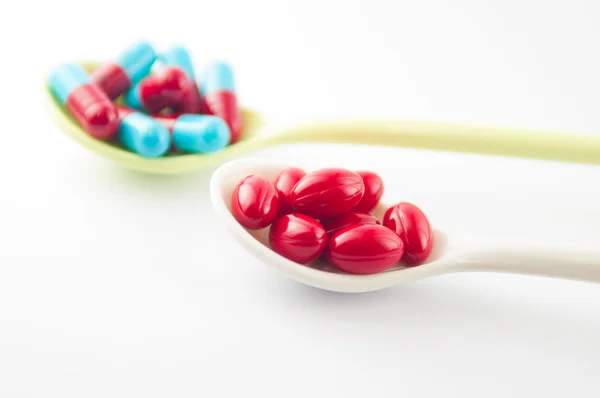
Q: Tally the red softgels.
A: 8